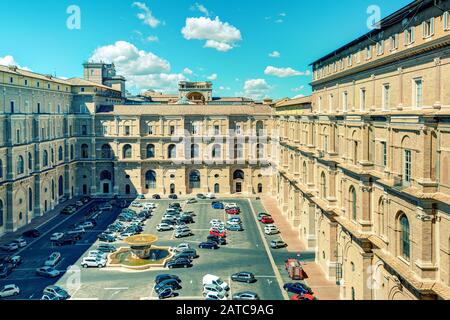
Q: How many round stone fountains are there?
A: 1